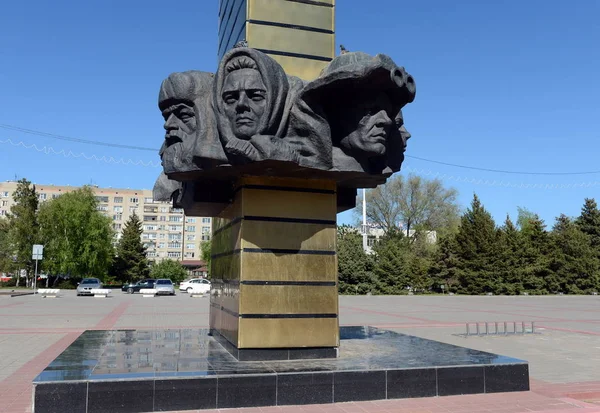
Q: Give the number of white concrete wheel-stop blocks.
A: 4